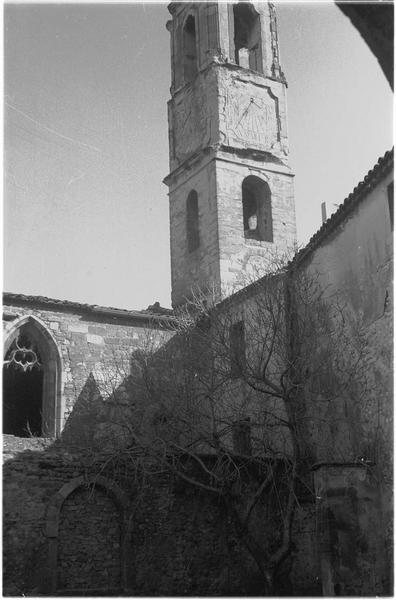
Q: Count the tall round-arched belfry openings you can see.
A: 4